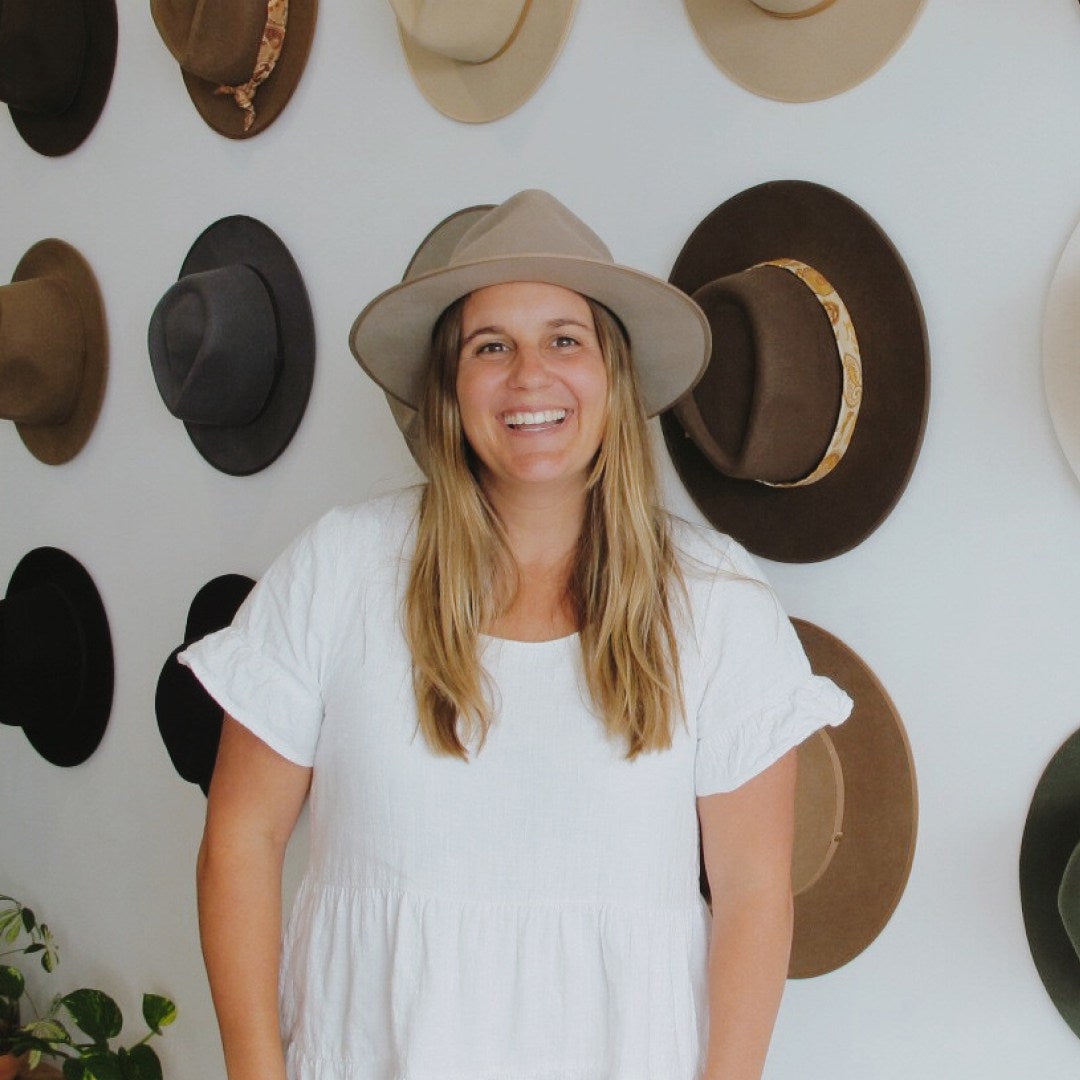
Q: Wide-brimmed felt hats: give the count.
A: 14